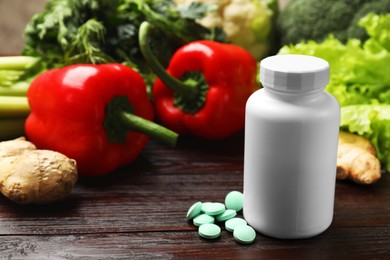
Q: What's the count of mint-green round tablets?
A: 9